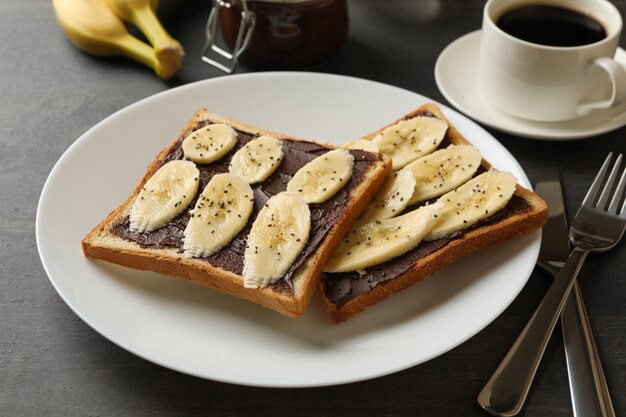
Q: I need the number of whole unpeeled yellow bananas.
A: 2